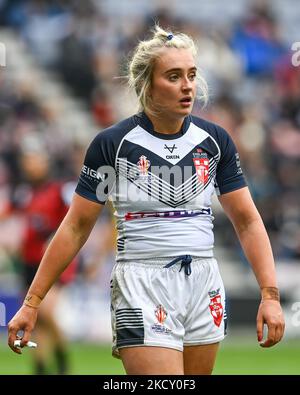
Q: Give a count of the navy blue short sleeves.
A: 2